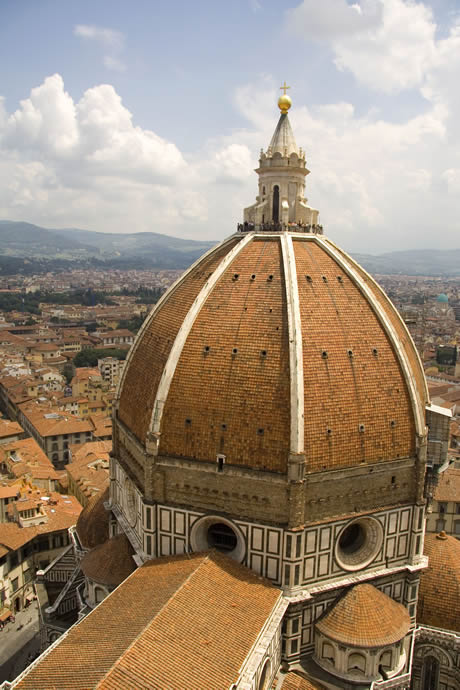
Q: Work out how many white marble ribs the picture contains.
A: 5